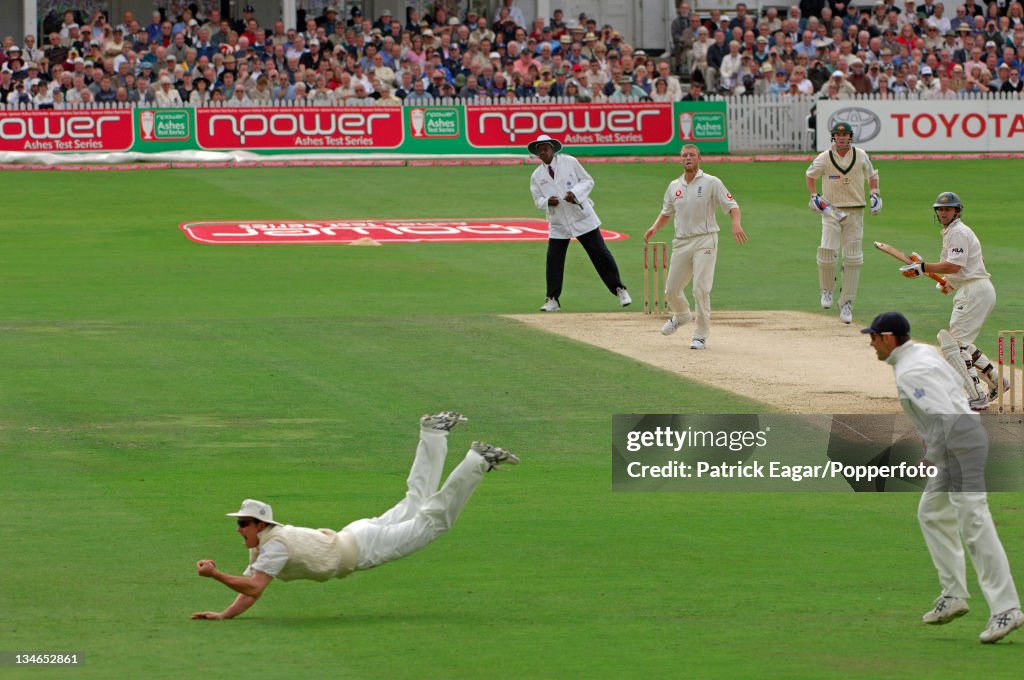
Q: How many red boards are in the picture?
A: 3